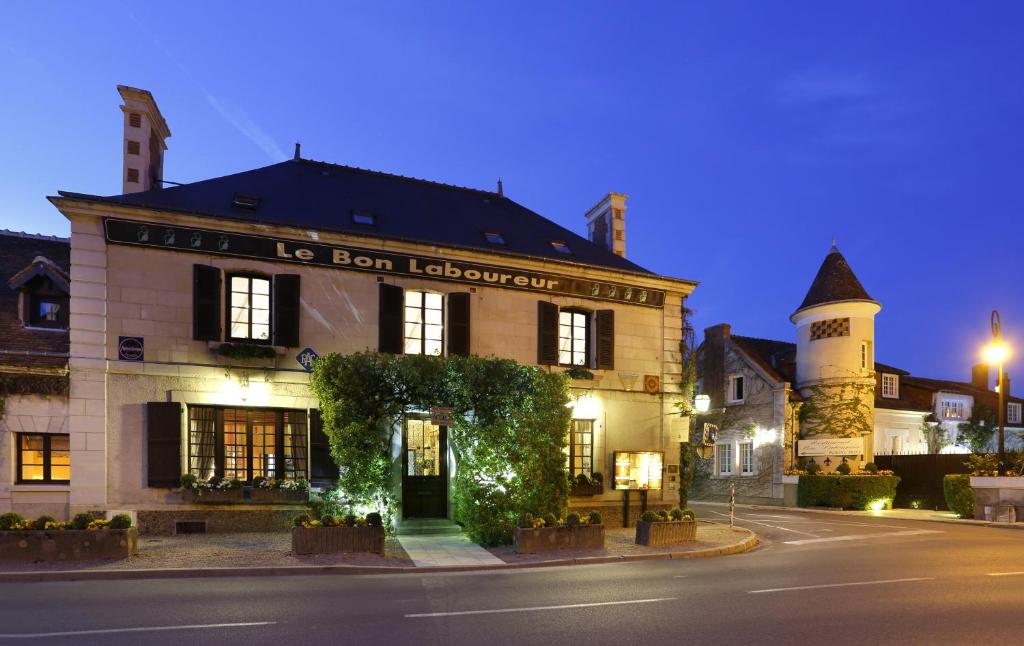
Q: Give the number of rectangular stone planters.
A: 4